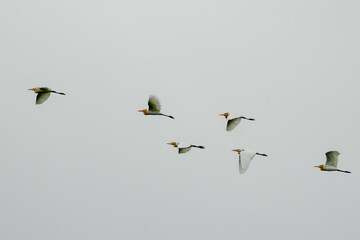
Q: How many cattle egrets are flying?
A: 6